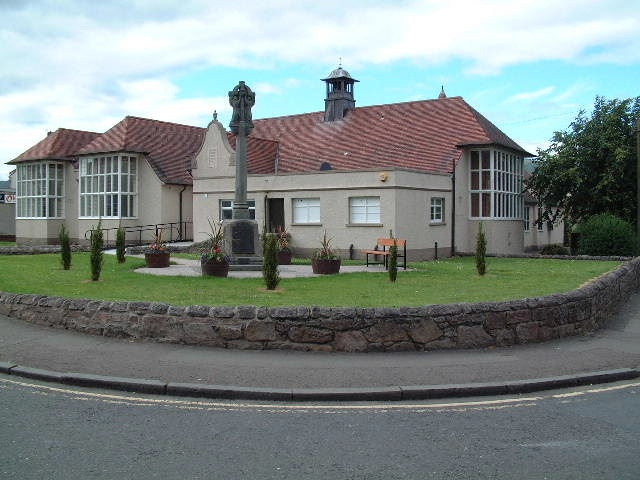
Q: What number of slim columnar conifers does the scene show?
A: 6